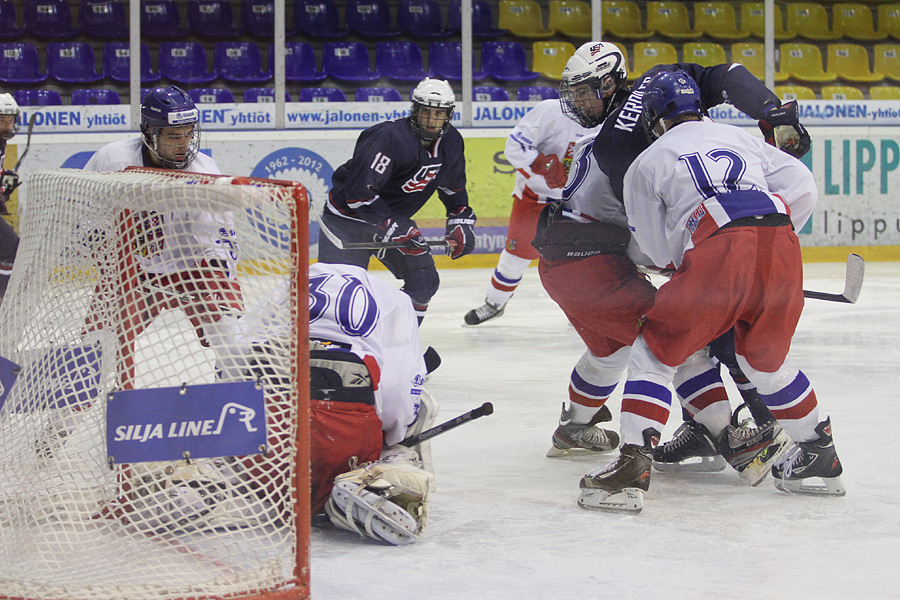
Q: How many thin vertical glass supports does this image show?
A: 5